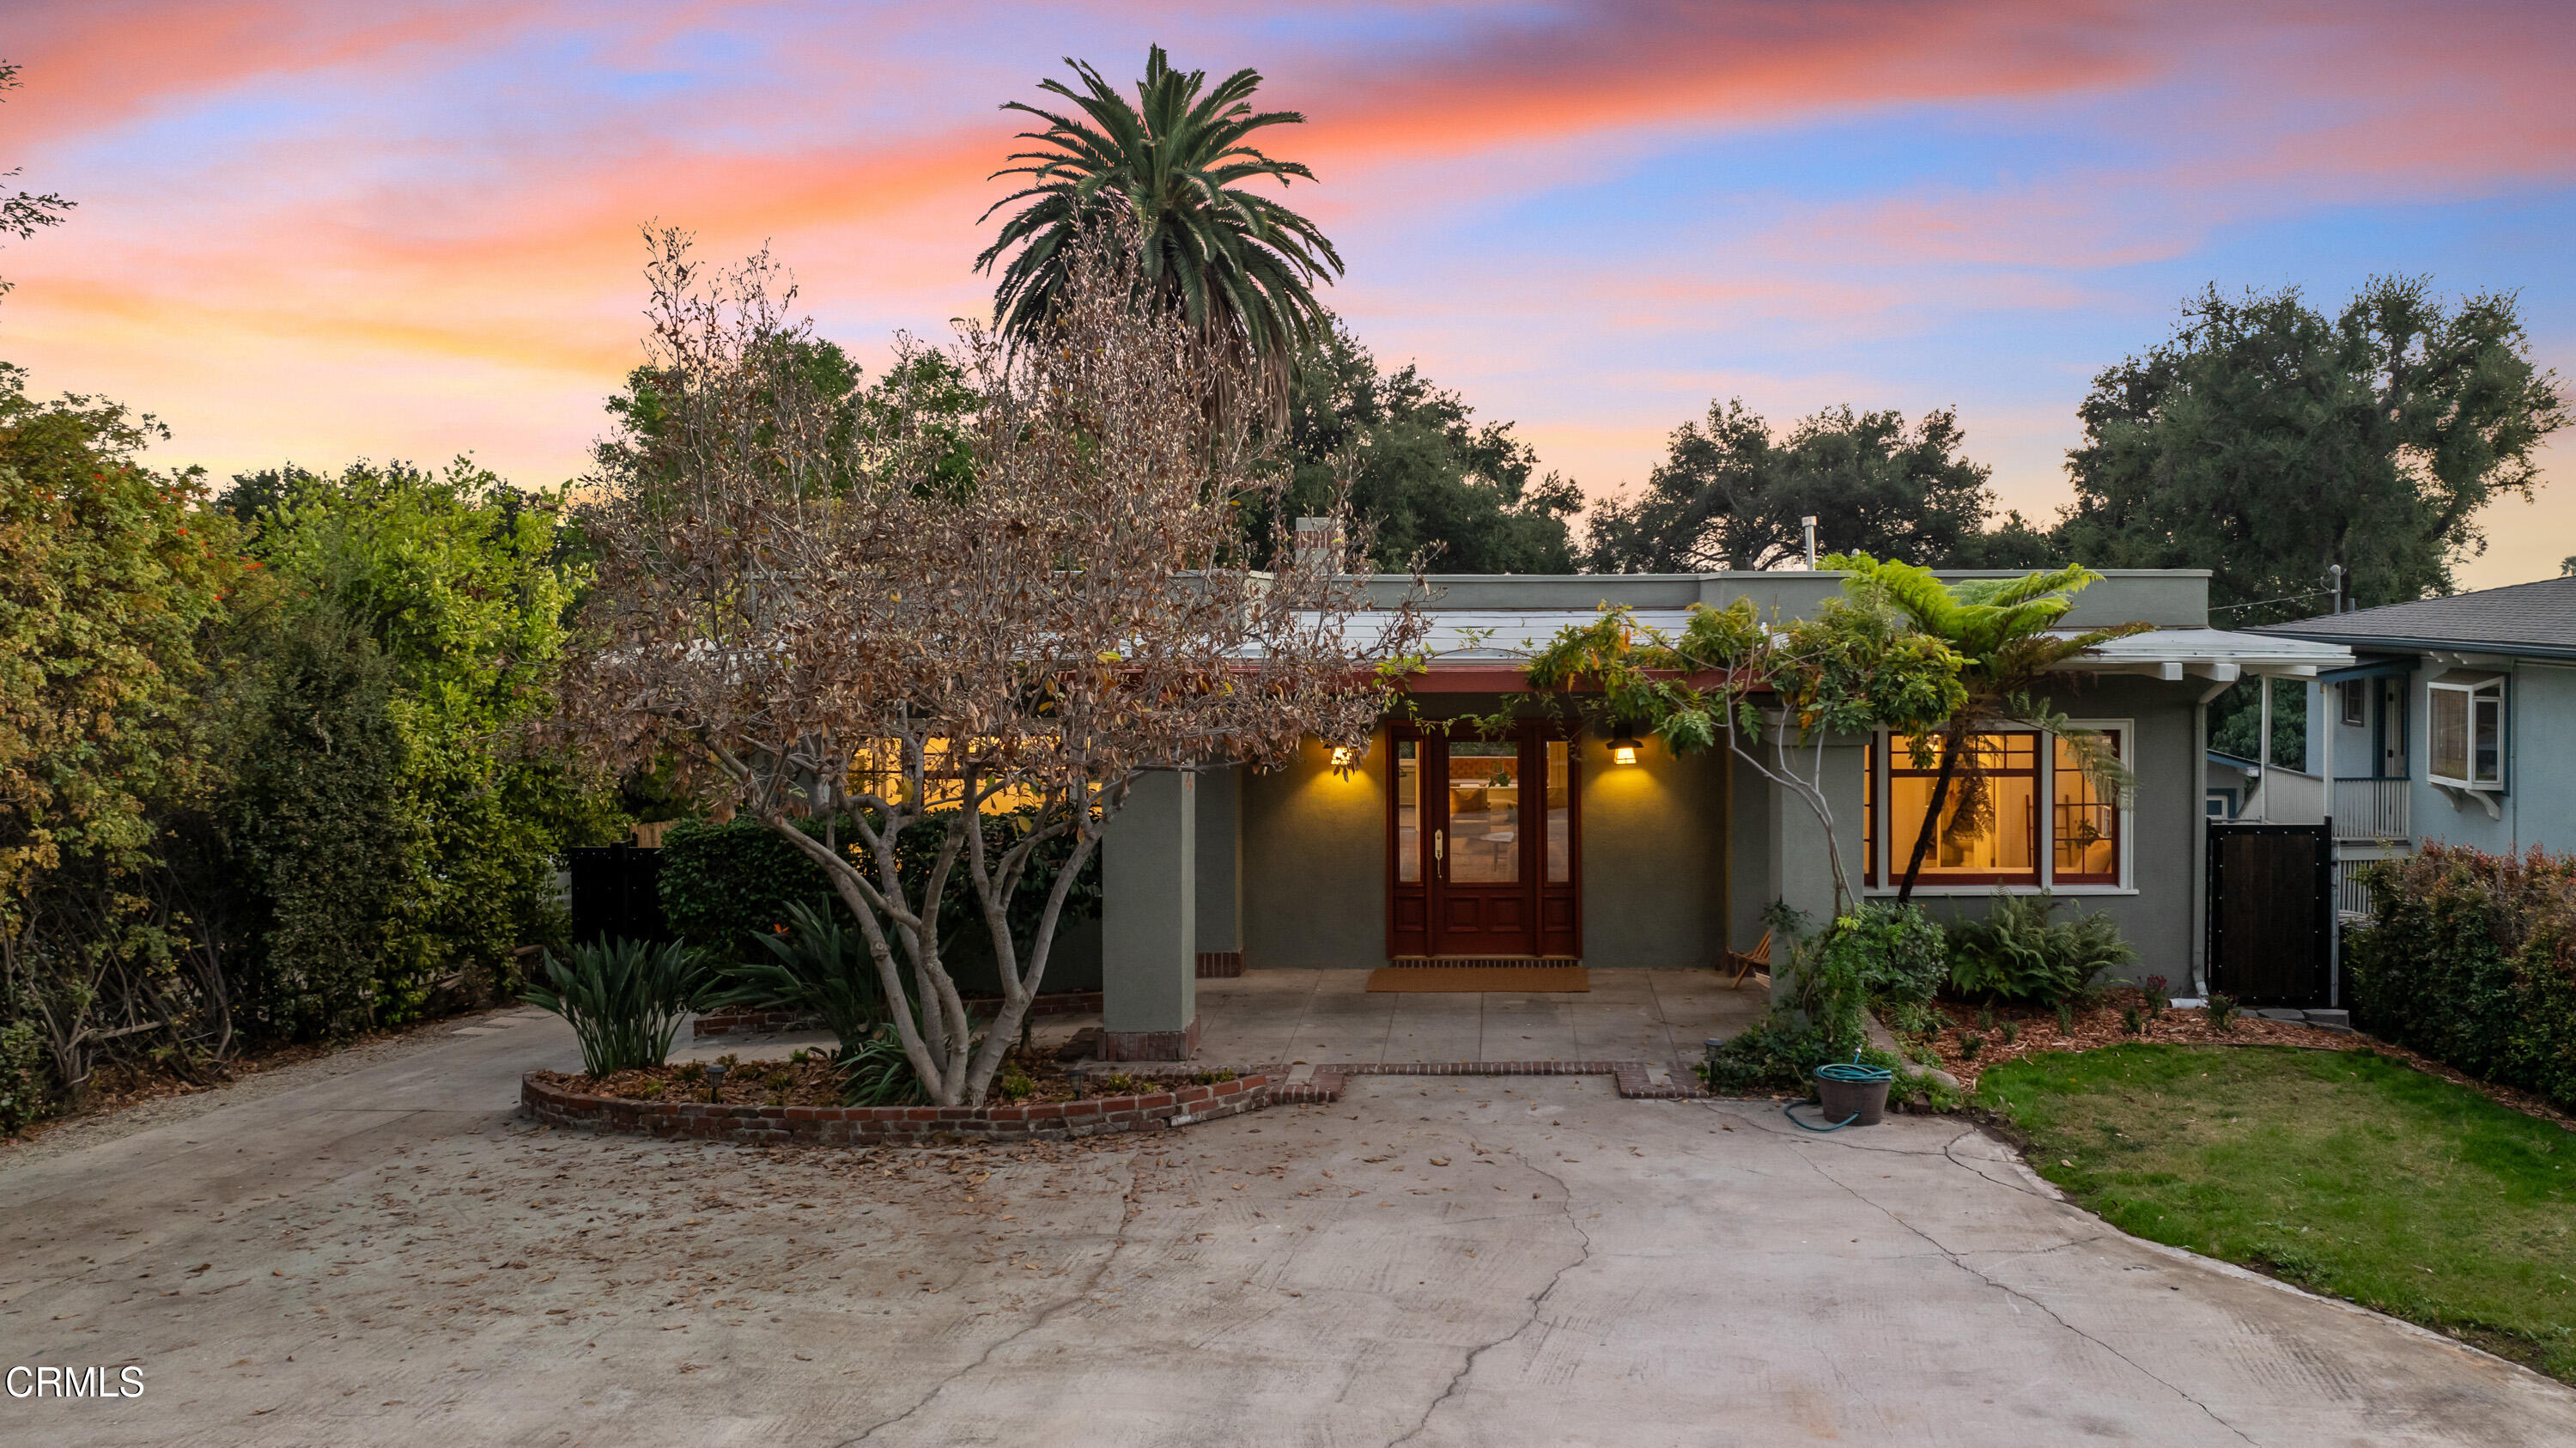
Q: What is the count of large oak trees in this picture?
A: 3